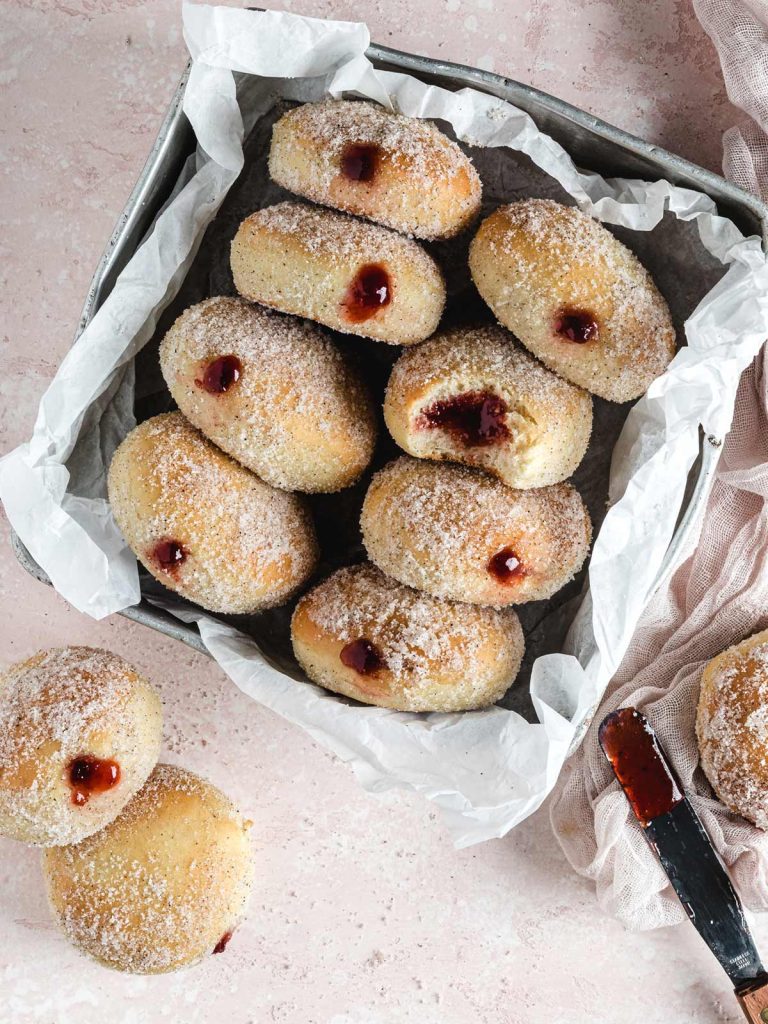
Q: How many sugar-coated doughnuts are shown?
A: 11